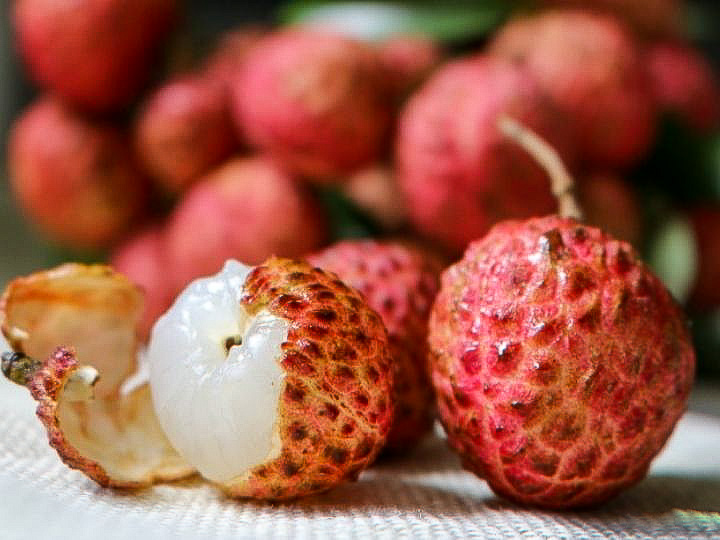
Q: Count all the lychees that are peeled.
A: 1